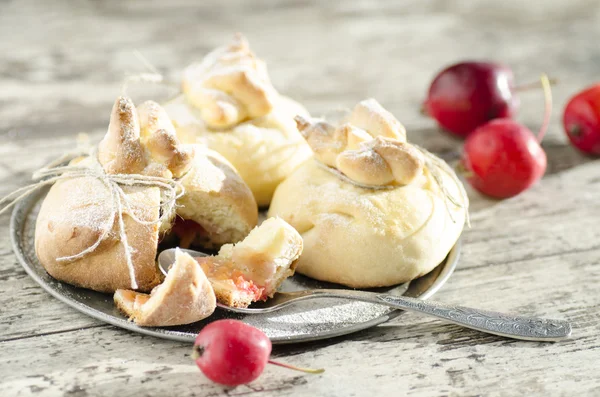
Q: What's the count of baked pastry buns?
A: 3